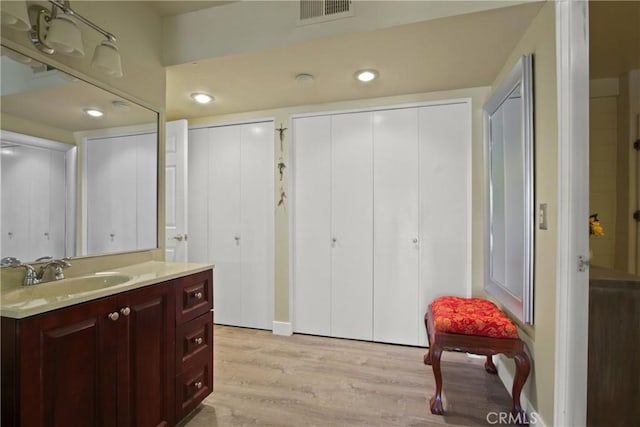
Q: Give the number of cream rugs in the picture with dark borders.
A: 0